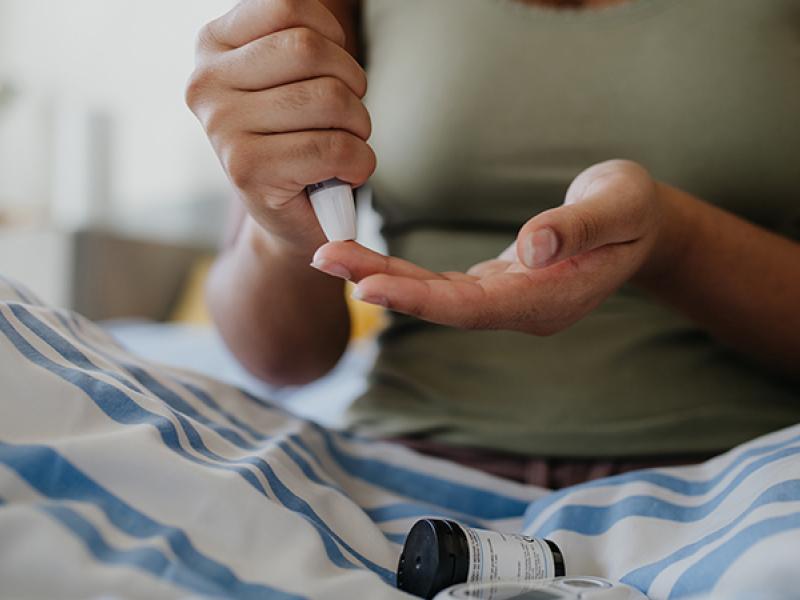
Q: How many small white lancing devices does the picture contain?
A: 1